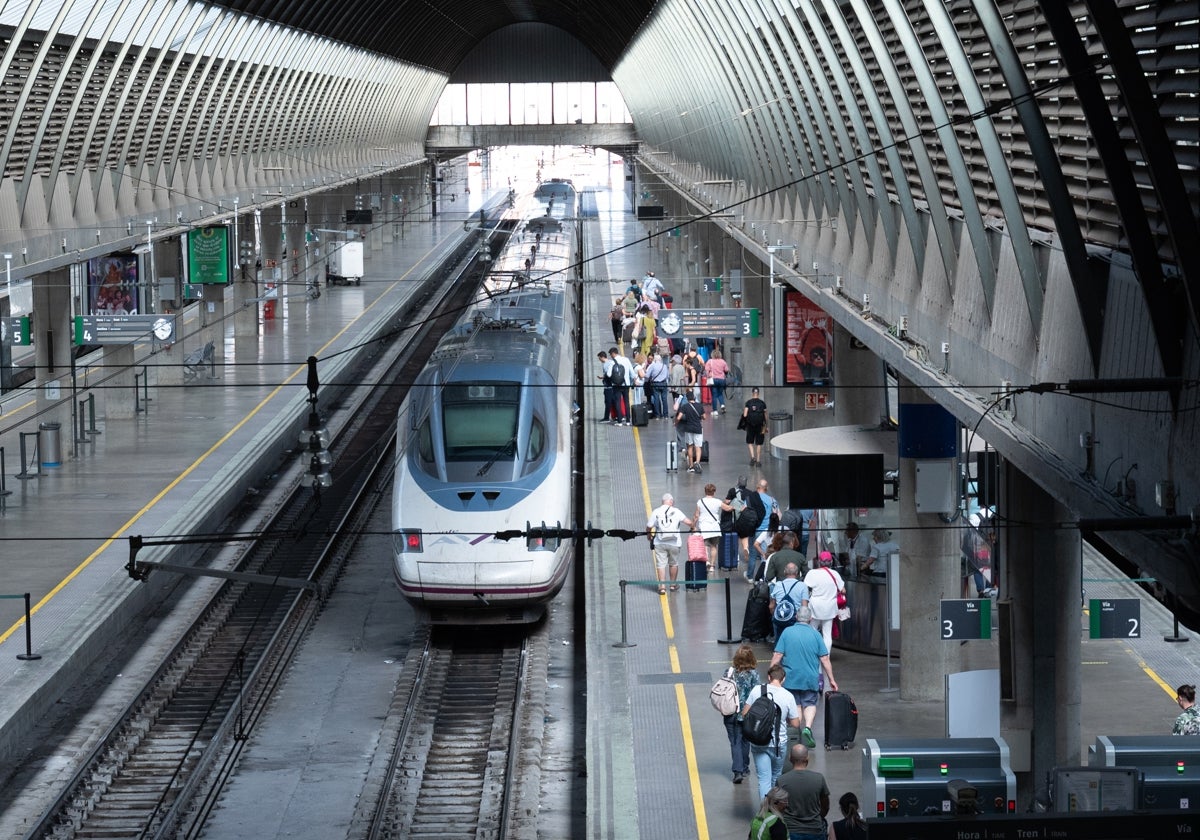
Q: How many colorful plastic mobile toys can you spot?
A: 0